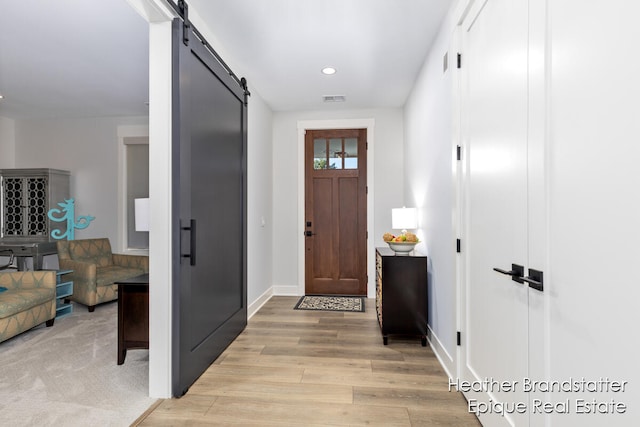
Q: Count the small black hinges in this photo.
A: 4